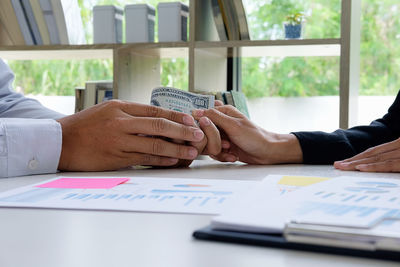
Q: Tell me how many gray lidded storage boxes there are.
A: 3